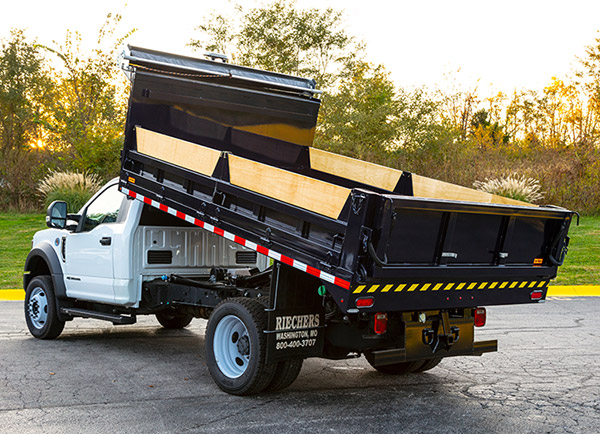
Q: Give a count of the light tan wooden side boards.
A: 4